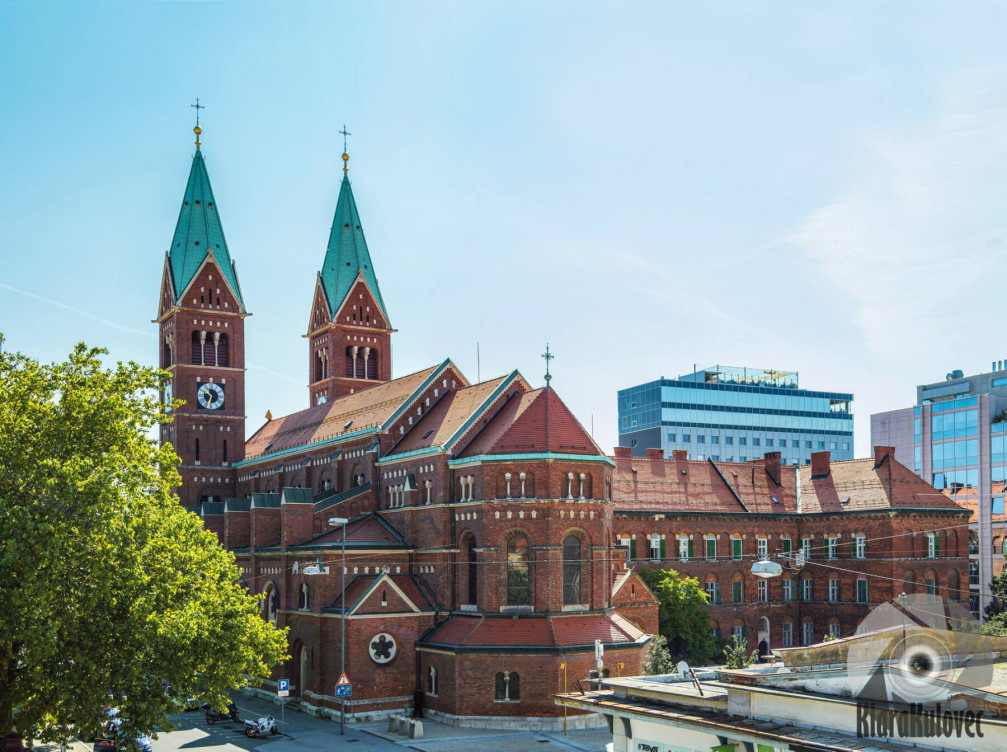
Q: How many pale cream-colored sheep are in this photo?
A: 0